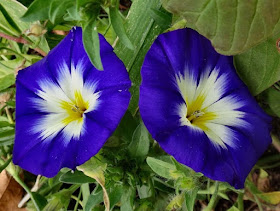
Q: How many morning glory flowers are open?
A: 2